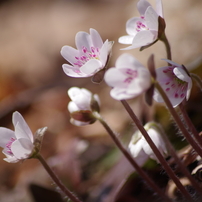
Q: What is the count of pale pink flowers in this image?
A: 7